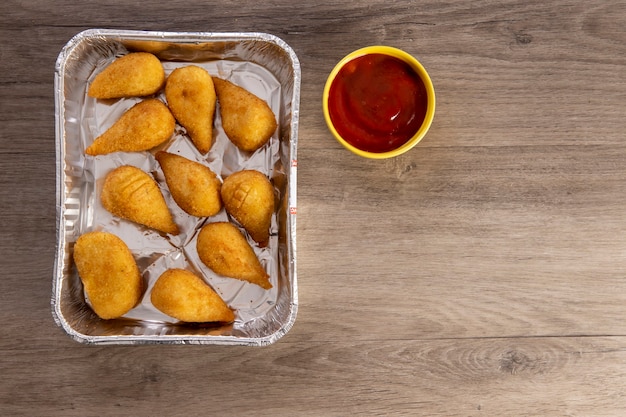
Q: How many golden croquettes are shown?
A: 10